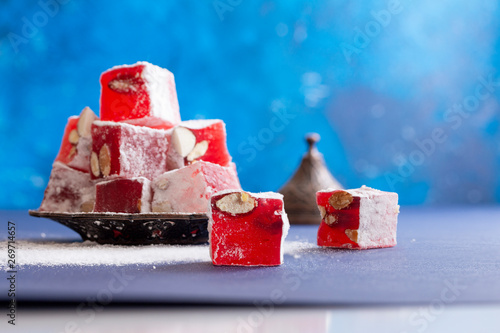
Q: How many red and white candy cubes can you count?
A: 9